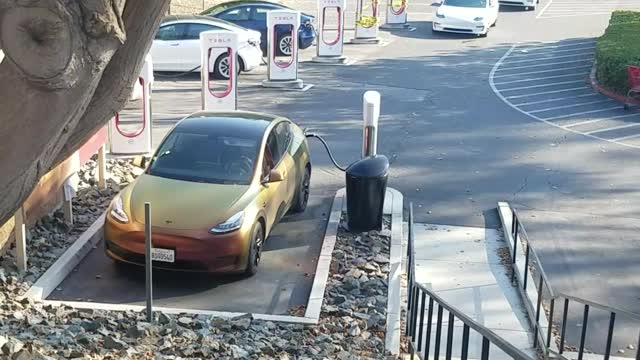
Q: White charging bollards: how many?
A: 7